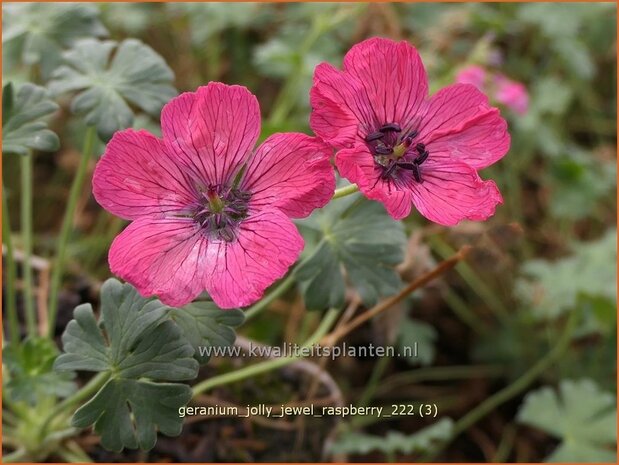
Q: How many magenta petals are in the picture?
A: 10